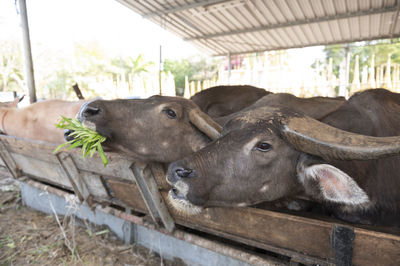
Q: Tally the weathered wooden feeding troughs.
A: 1